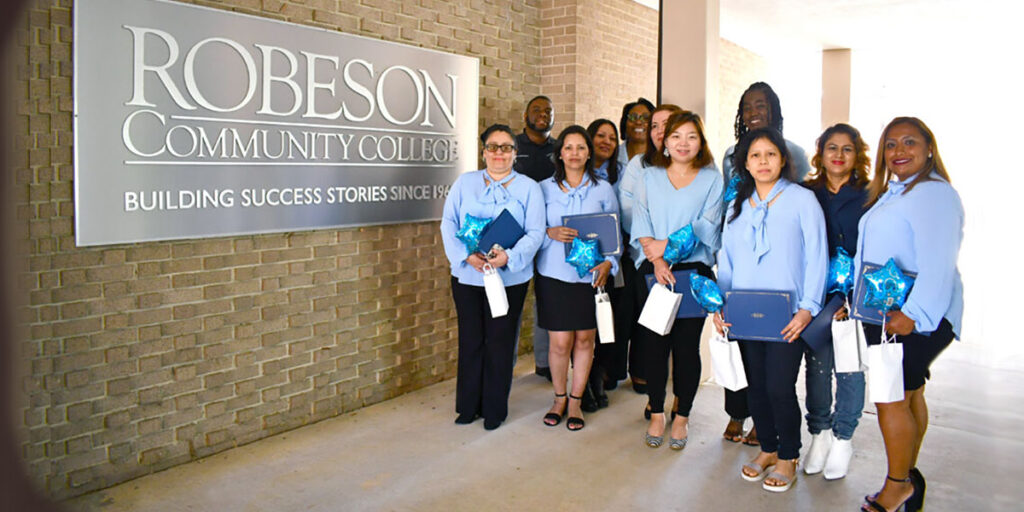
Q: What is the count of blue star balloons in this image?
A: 7